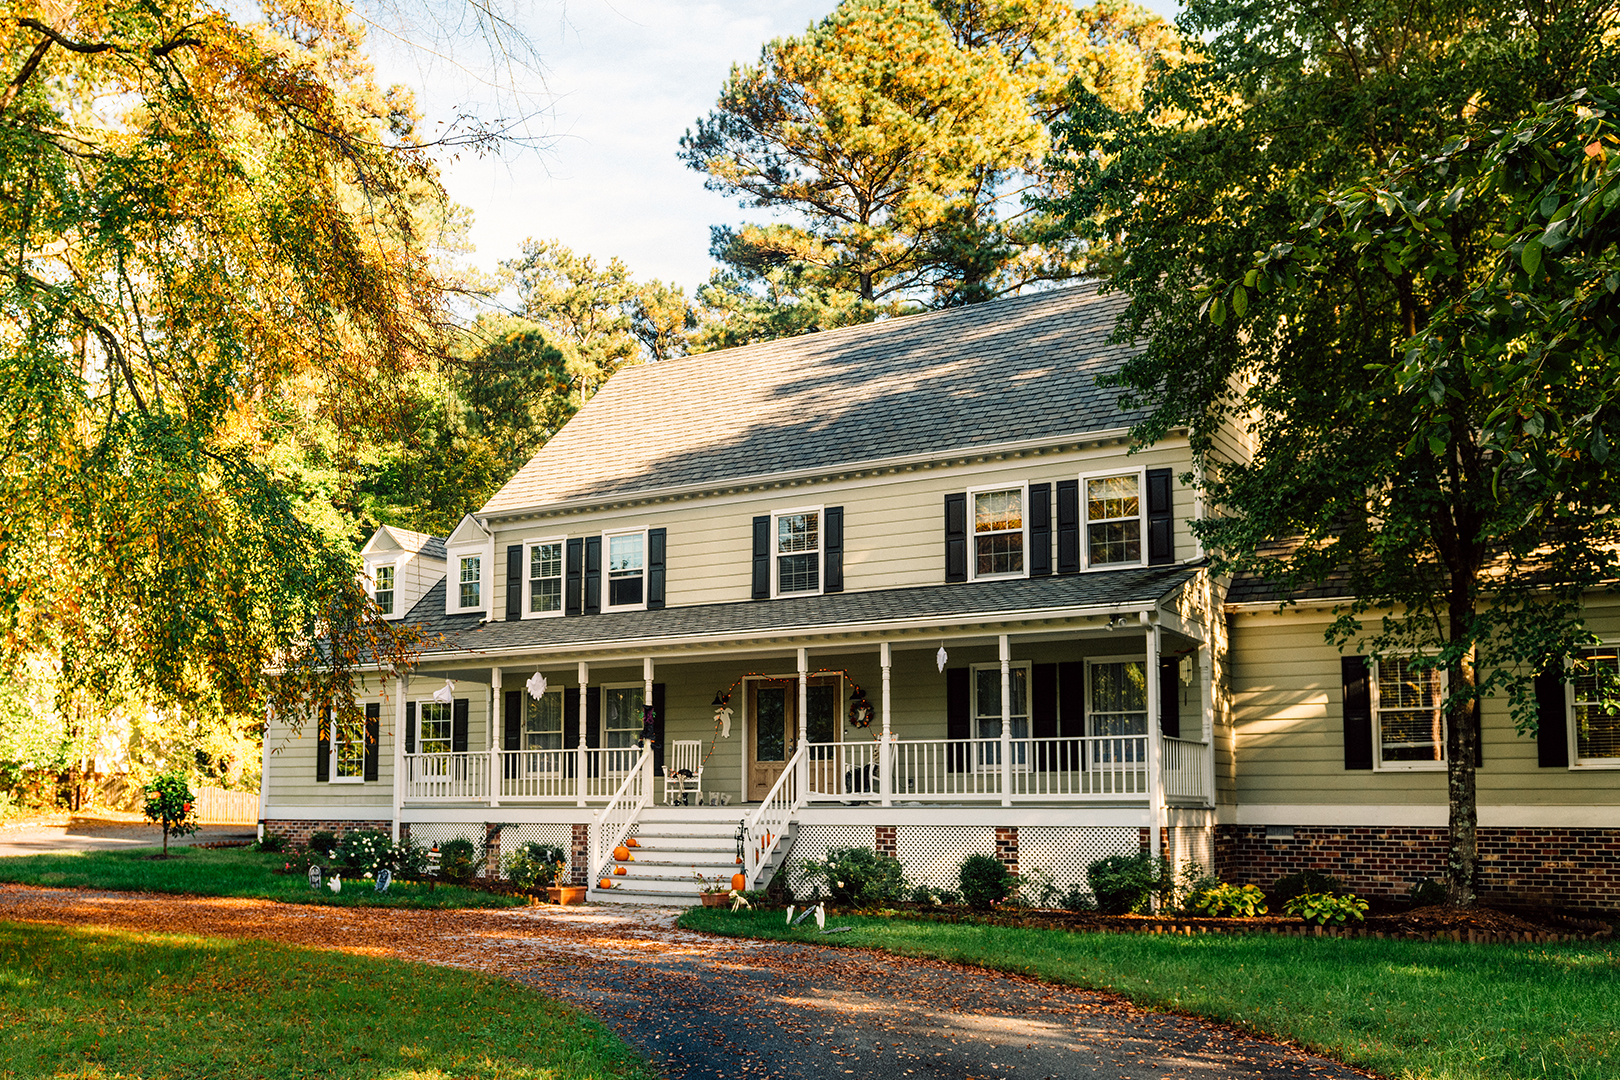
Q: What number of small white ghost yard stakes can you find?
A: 3